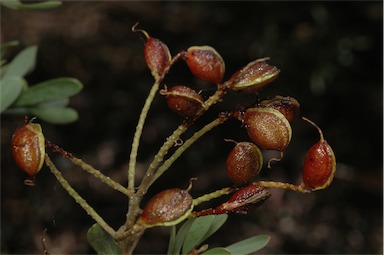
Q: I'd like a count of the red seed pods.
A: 11